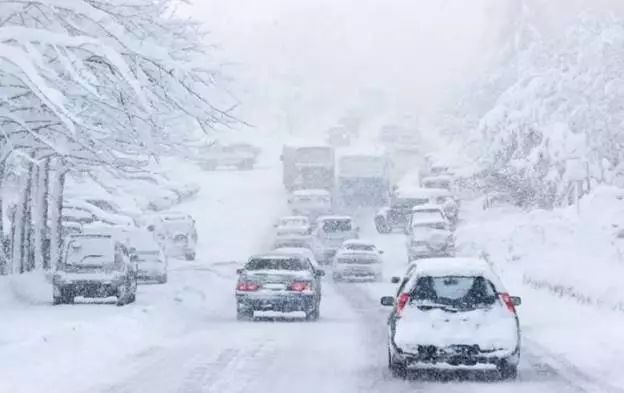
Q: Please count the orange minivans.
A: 0